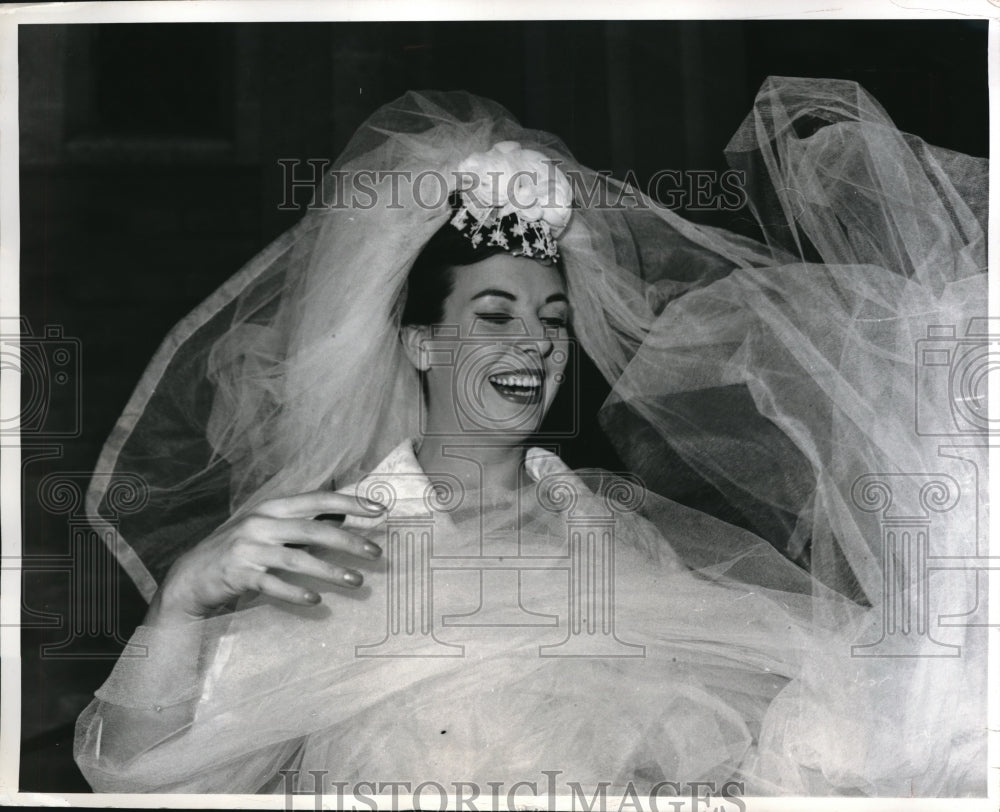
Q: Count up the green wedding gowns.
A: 0